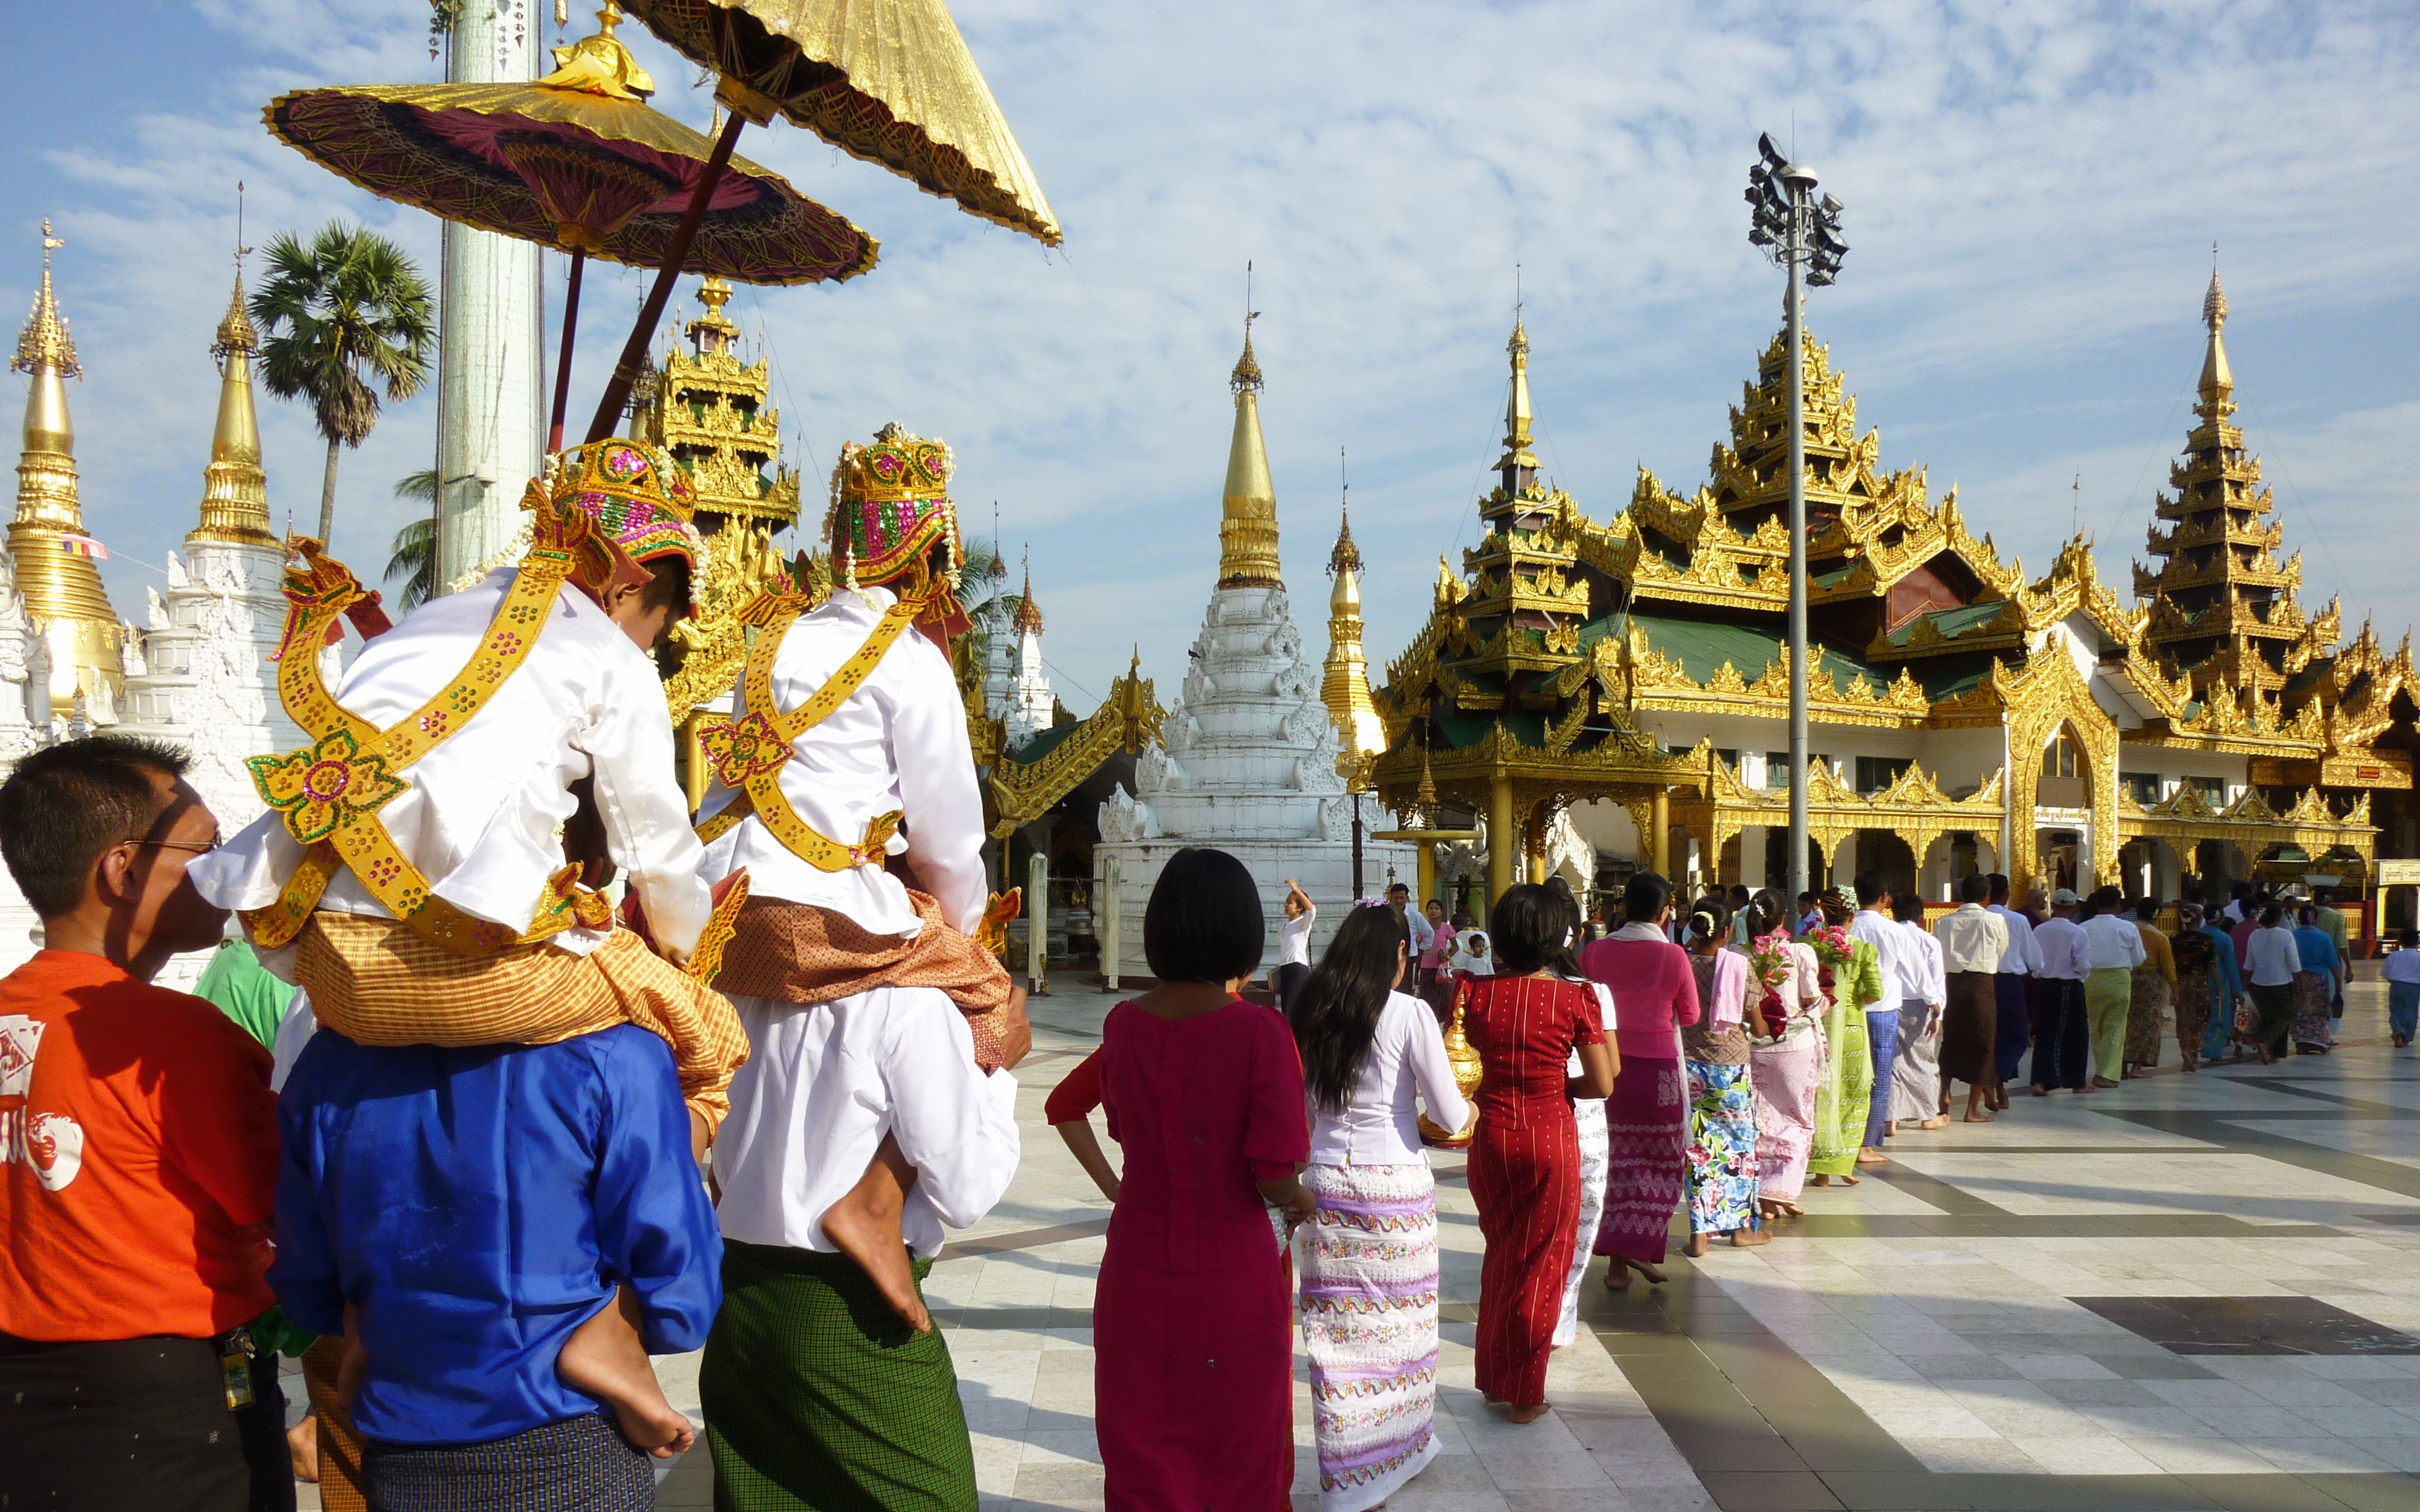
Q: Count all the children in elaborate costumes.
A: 2